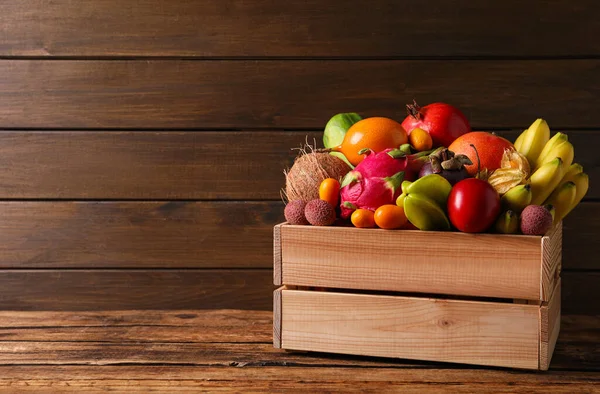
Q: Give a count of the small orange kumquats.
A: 4